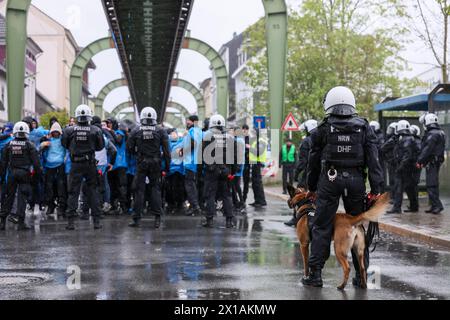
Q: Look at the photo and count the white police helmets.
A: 11